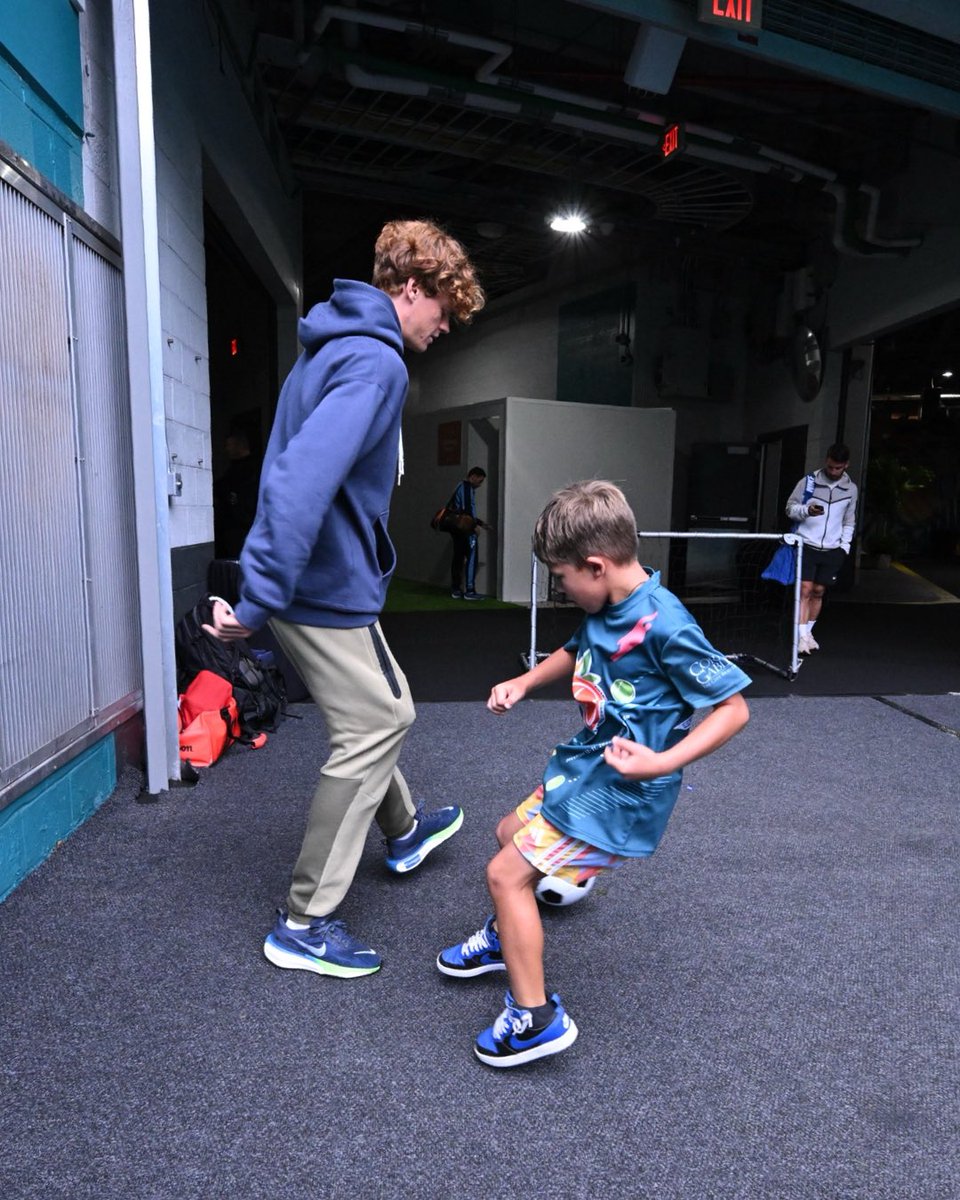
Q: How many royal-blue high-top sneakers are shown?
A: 2